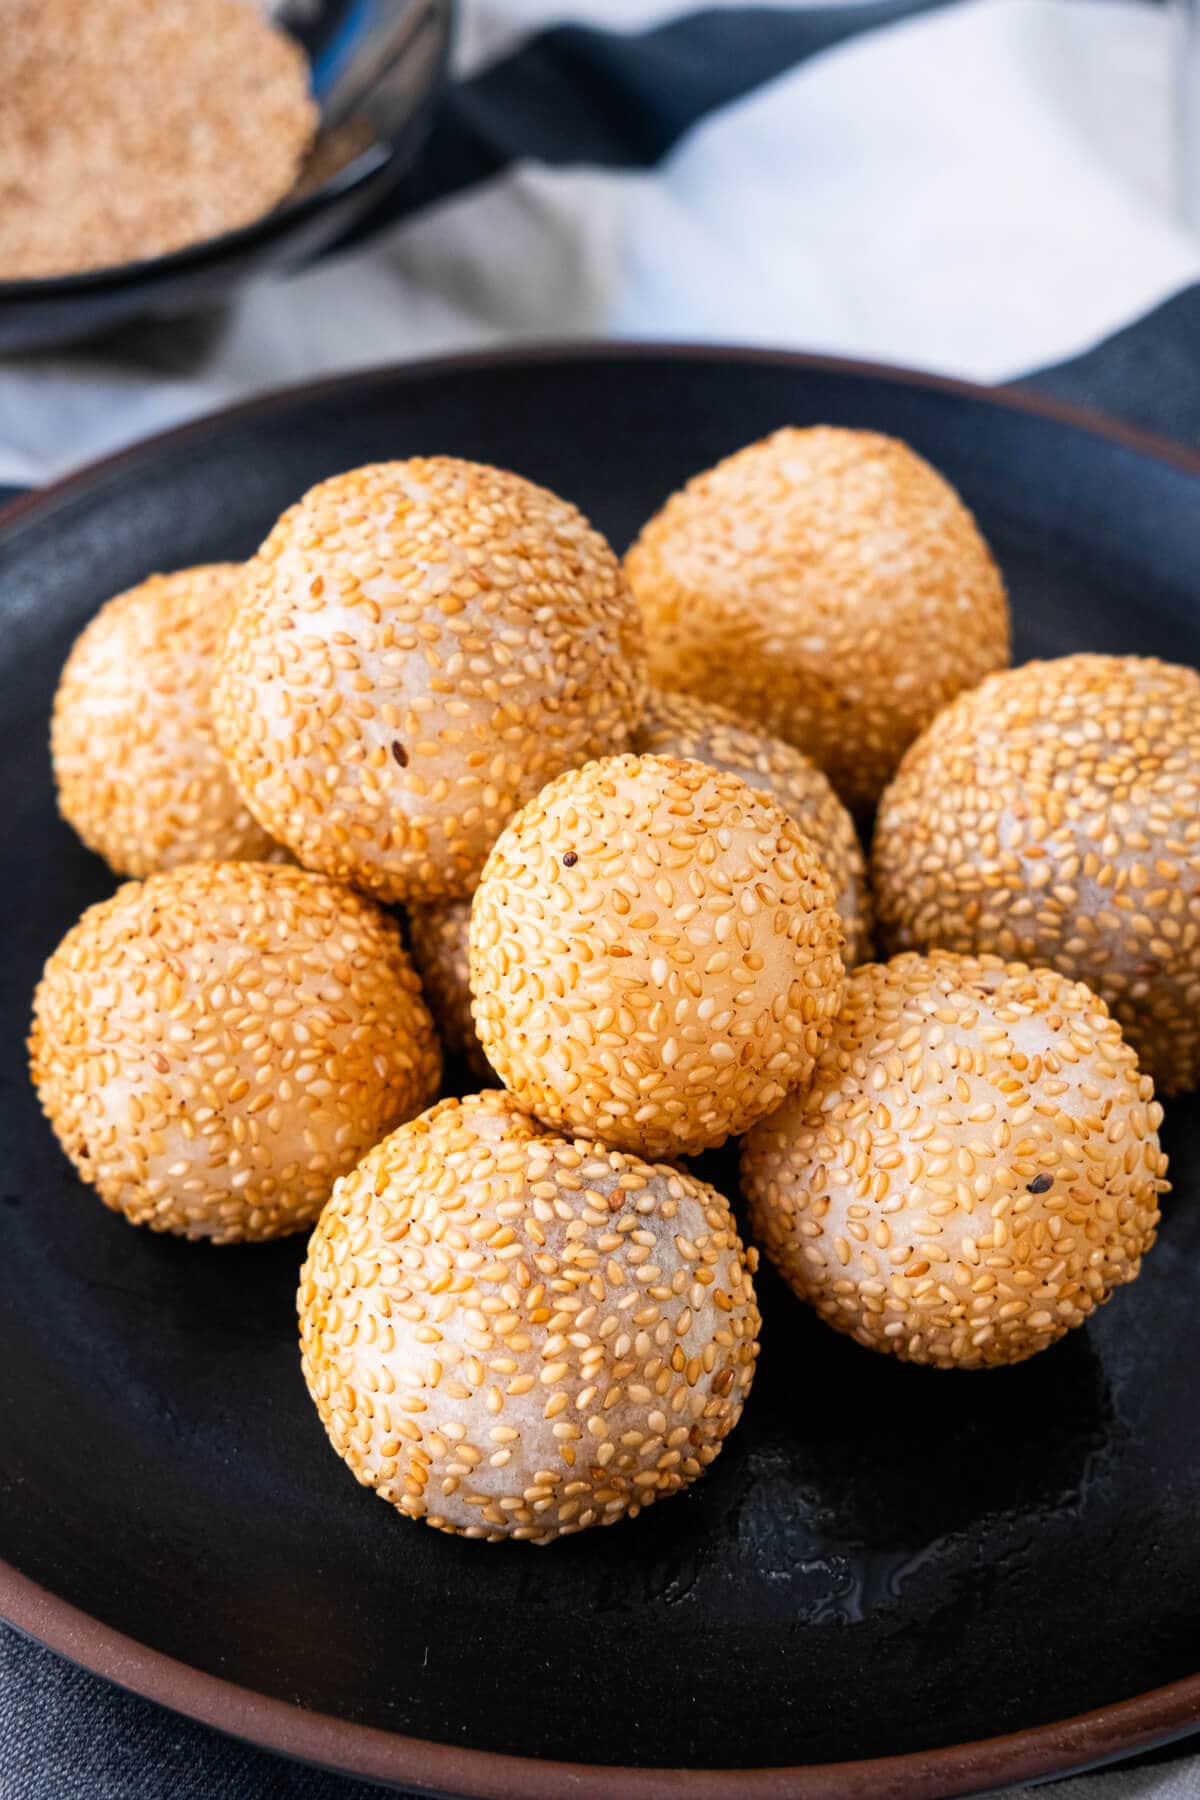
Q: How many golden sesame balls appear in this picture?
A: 9